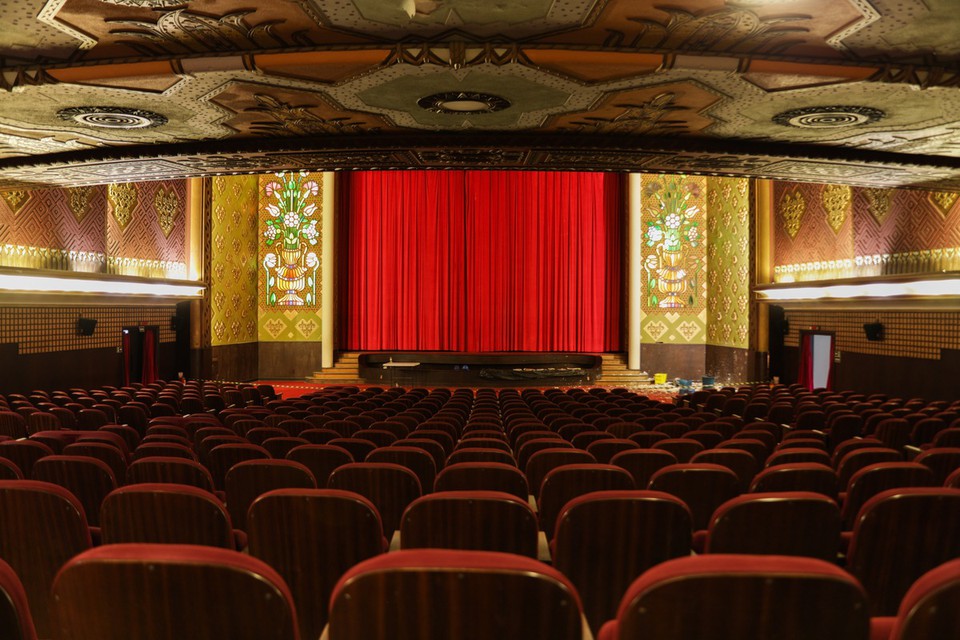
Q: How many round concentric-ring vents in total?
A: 2